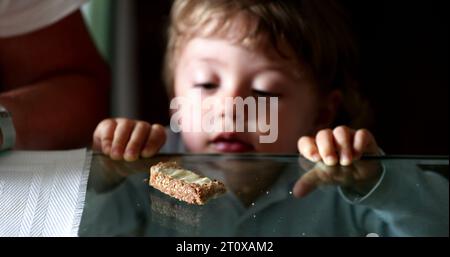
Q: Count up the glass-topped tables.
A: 1